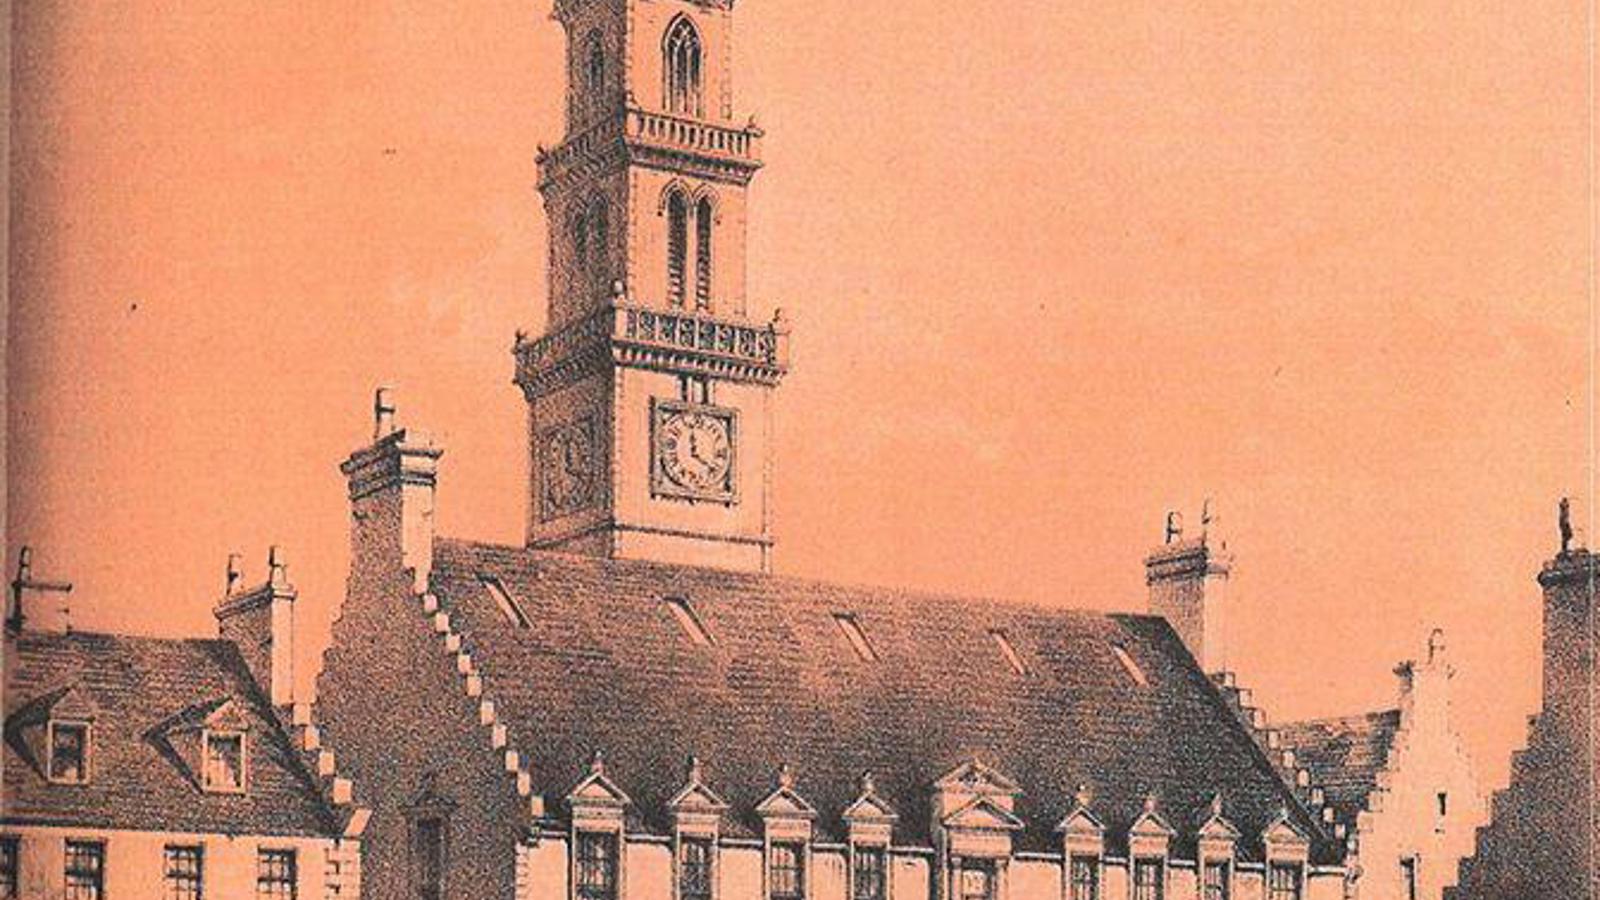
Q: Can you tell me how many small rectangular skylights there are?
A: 5